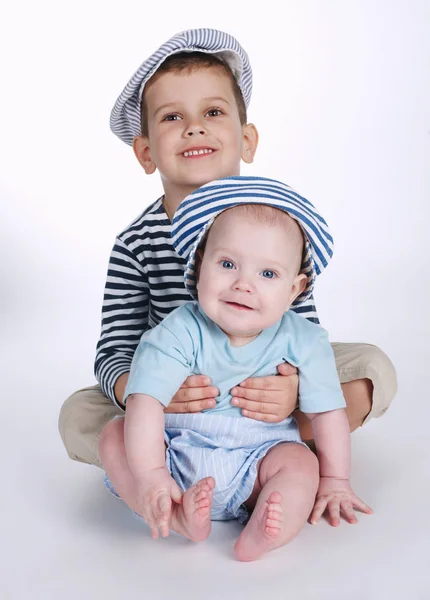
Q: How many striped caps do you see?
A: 2